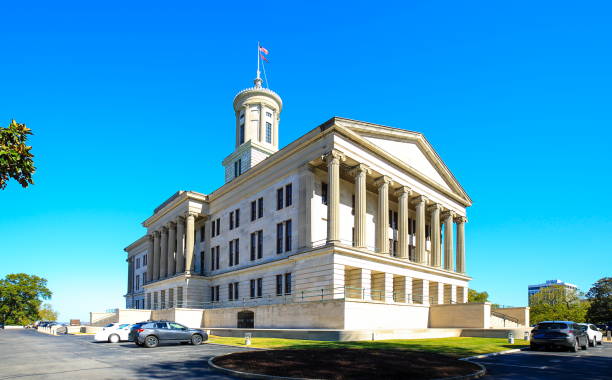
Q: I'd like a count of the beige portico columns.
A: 14